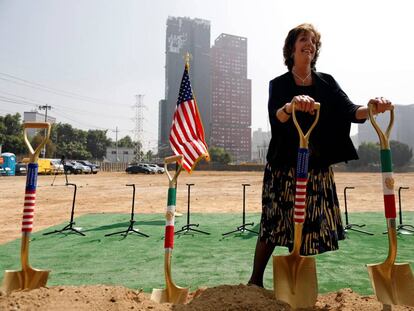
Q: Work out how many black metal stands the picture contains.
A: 6